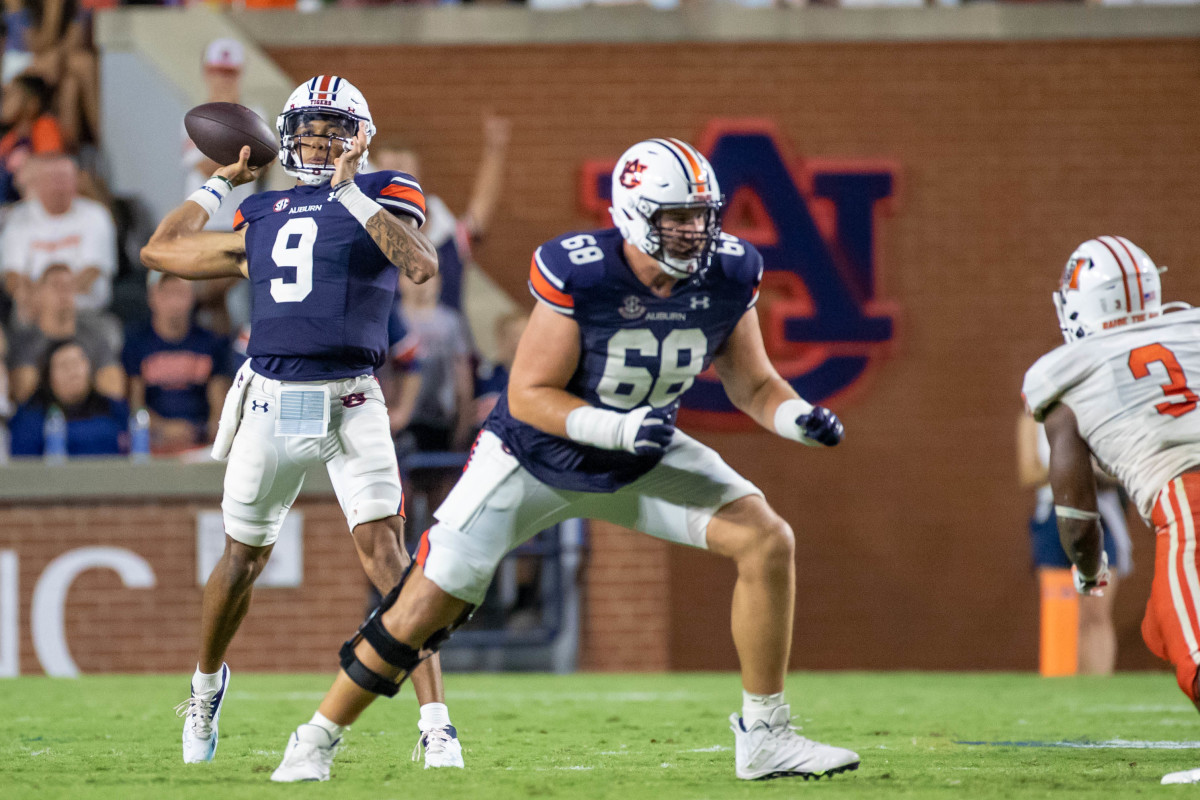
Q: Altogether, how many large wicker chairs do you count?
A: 0